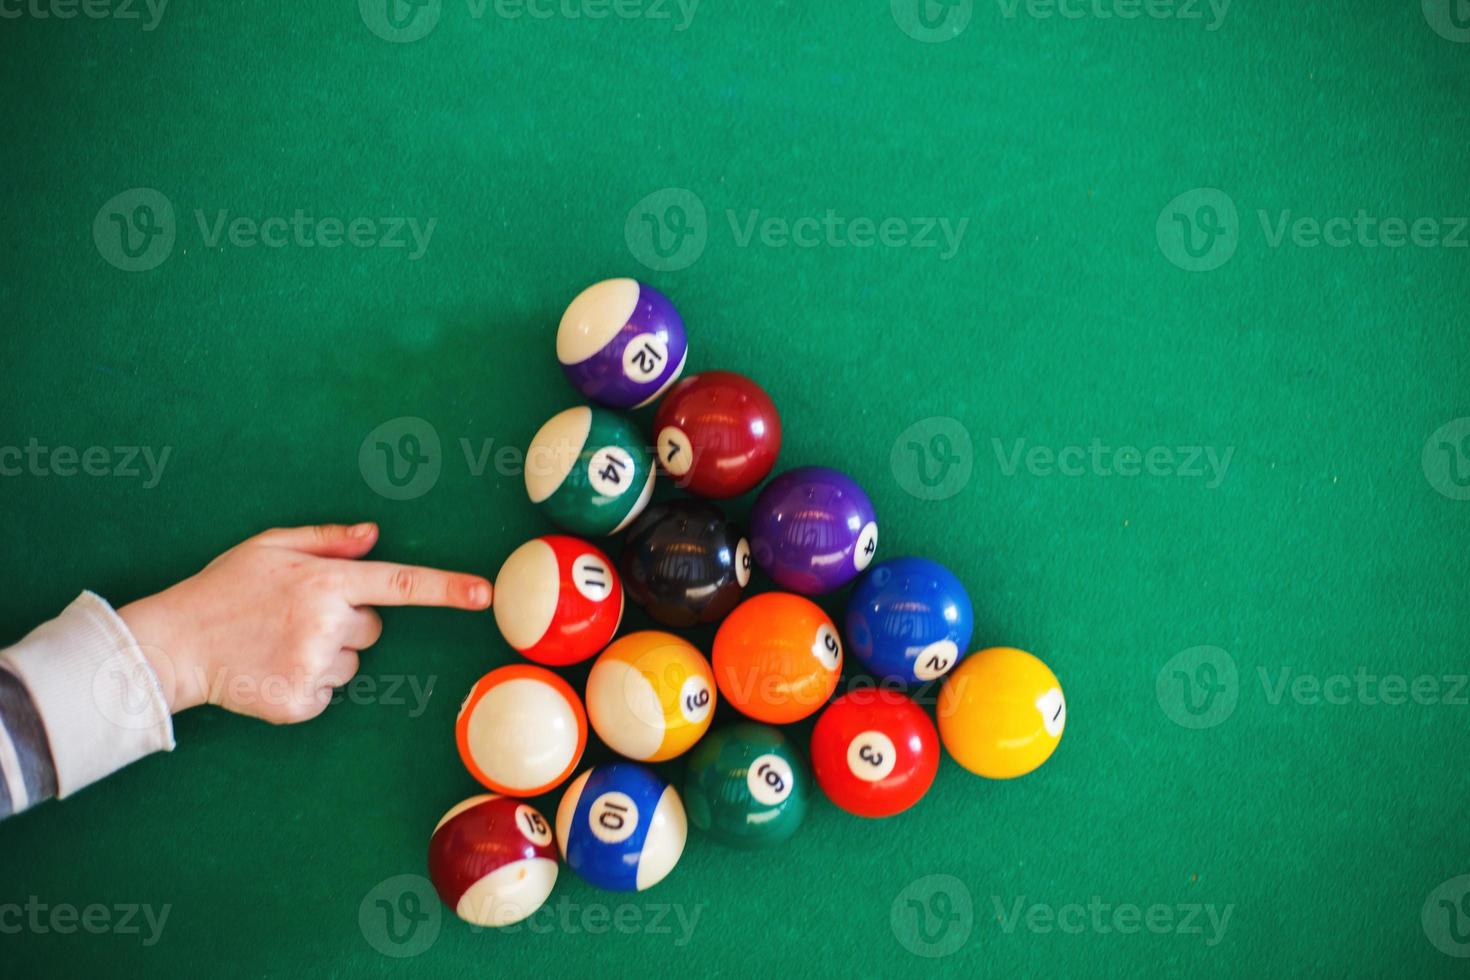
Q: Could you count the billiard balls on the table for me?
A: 15